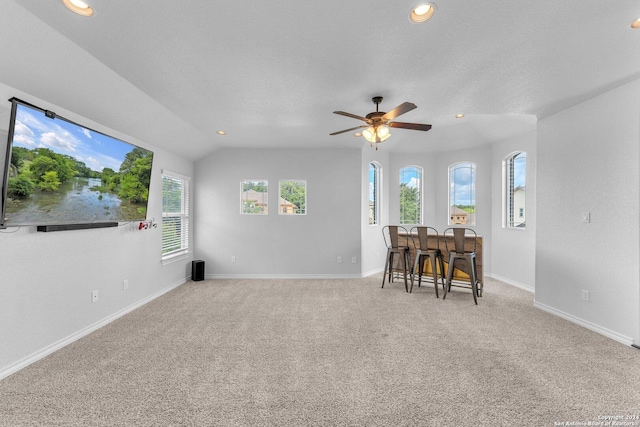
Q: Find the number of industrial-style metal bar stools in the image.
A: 3